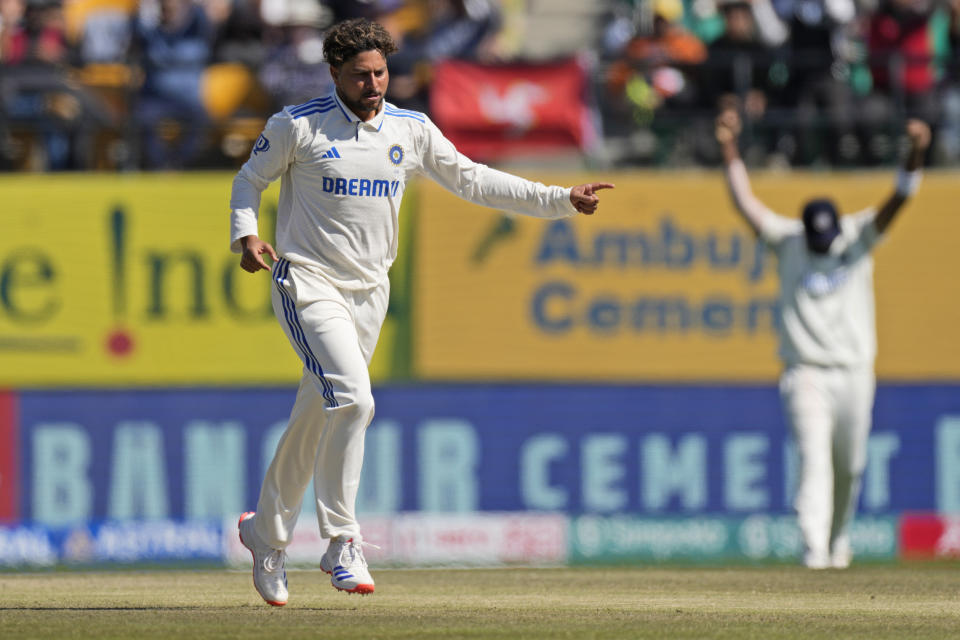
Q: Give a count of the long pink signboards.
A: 1